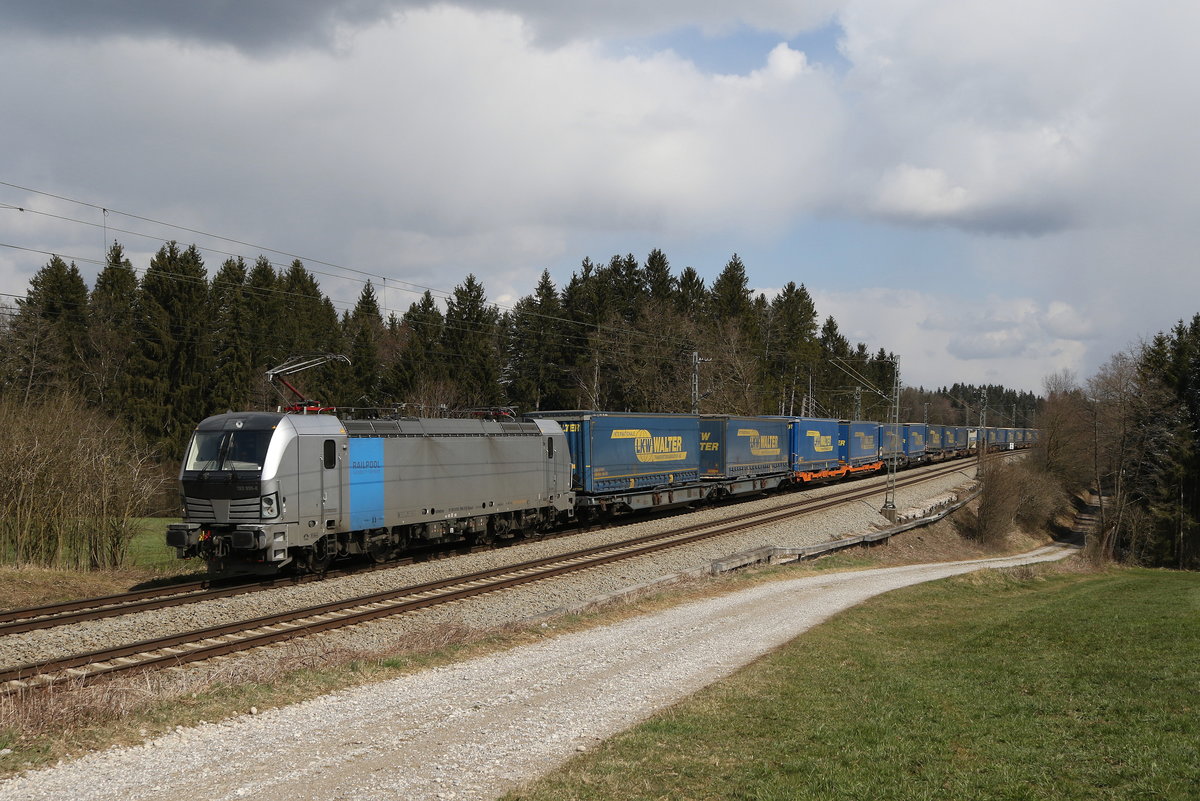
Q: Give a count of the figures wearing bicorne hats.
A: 0